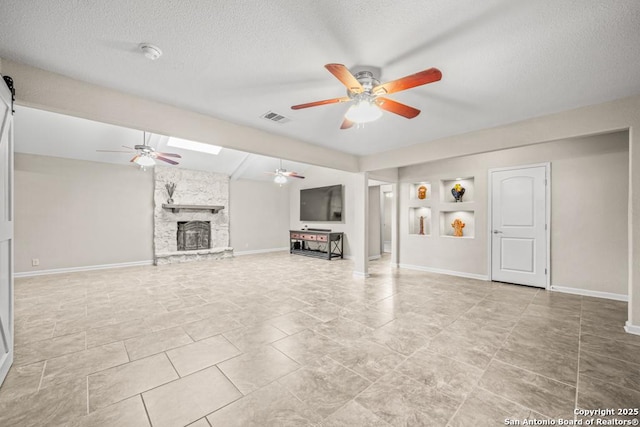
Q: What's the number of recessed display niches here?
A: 4